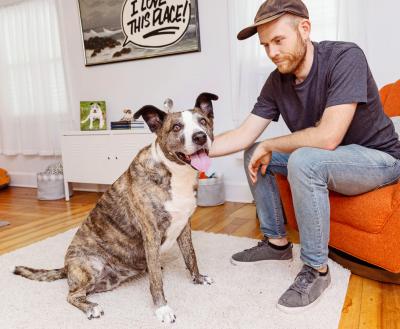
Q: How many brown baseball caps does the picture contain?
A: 1